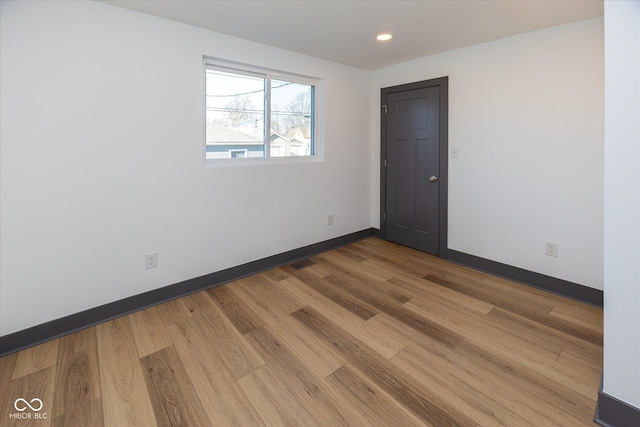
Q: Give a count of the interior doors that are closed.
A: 1